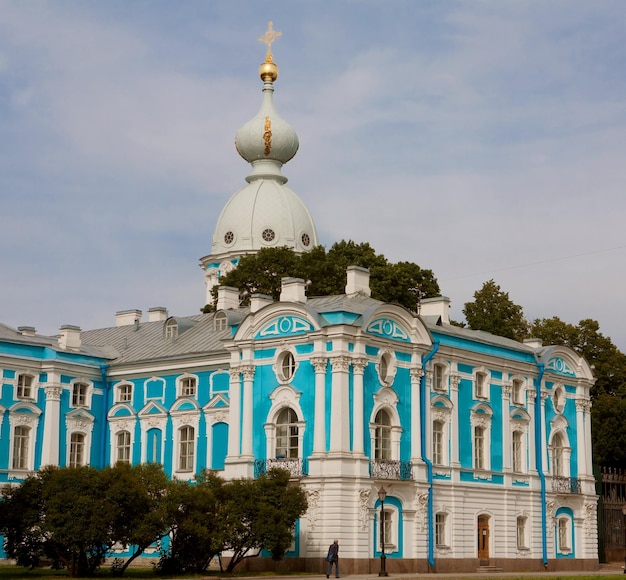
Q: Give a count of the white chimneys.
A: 10